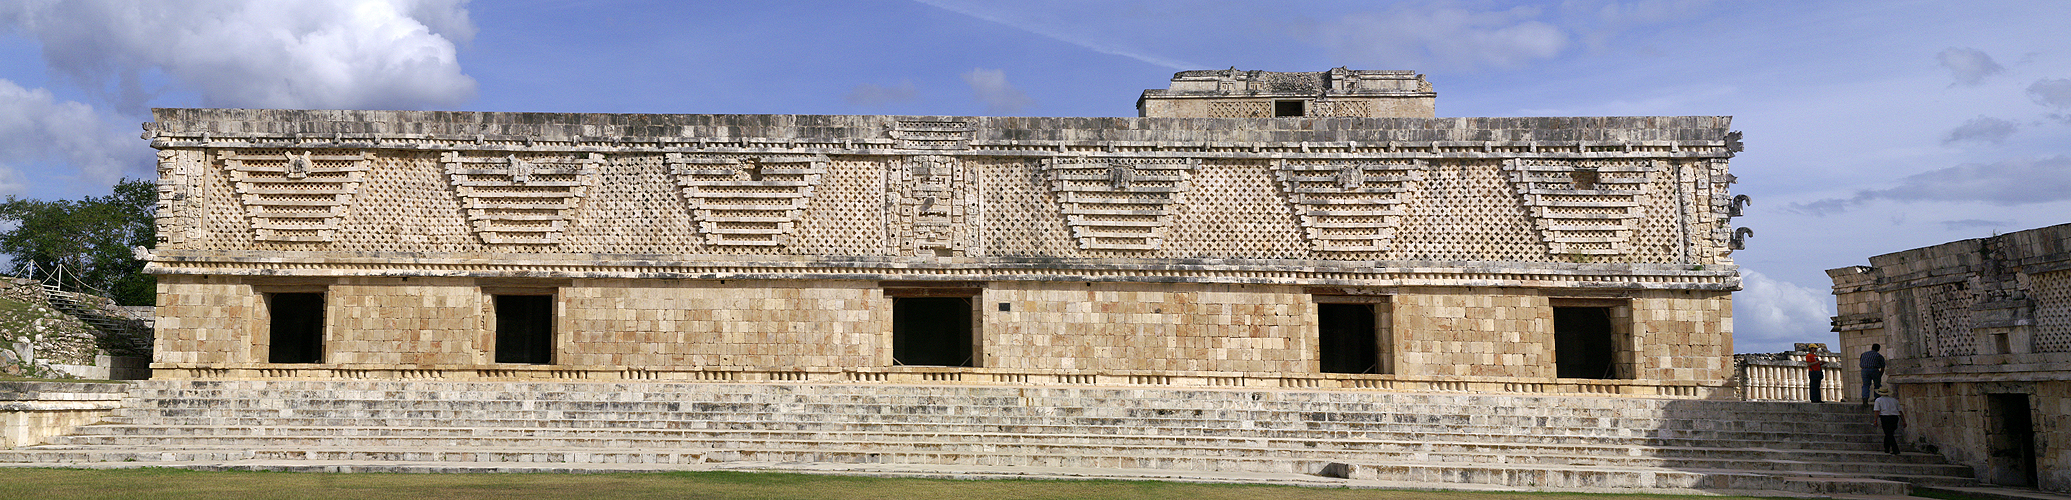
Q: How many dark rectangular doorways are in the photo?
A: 7